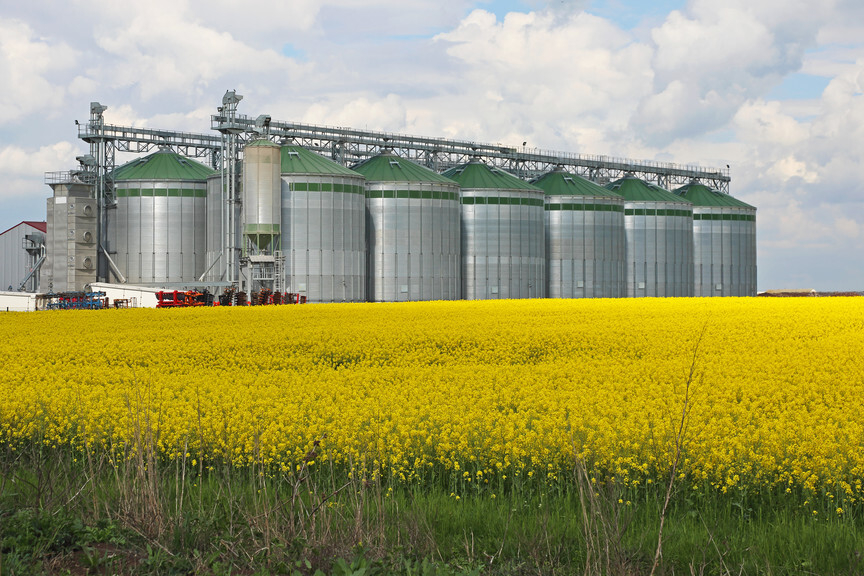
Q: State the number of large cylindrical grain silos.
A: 7